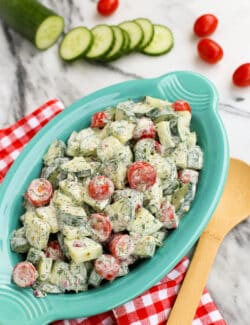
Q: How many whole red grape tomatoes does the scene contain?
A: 4